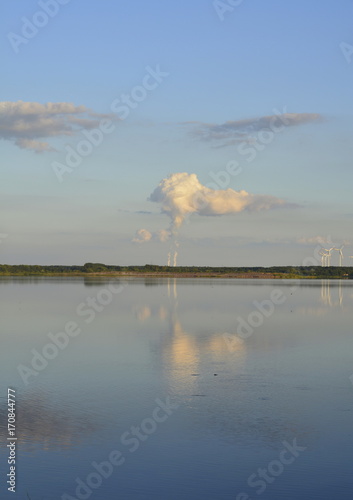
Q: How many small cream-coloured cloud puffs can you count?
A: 2